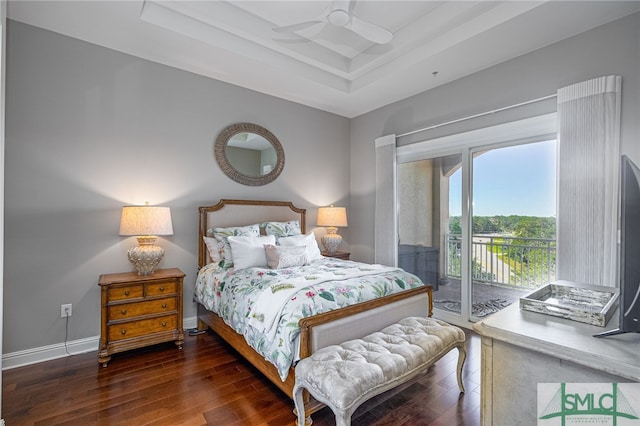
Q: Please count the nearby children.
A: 0